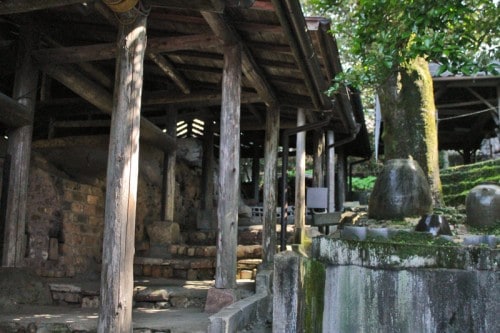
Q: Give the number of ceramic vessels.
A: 3